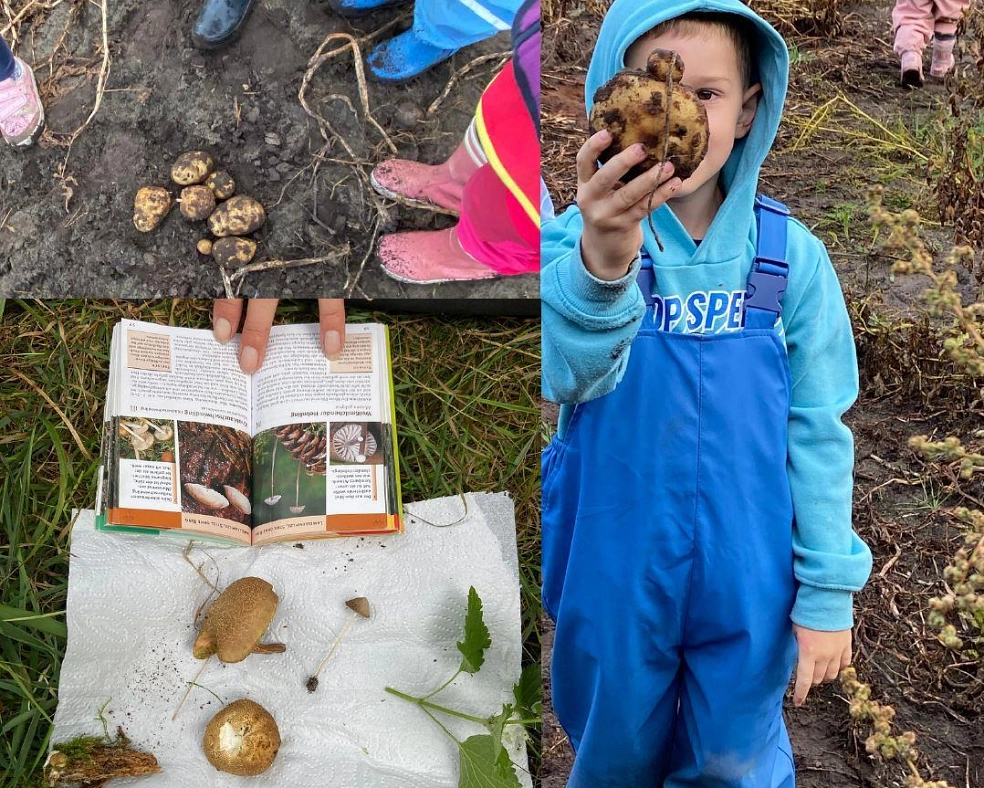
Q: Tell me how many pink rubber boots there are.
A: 4